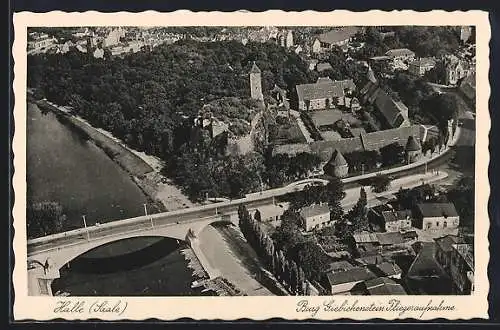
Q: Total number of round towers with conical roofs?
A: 2